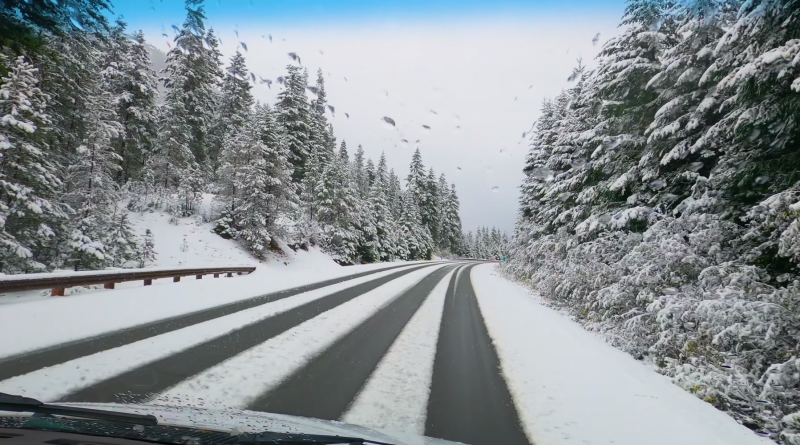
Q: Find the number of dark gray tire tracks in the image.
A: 4